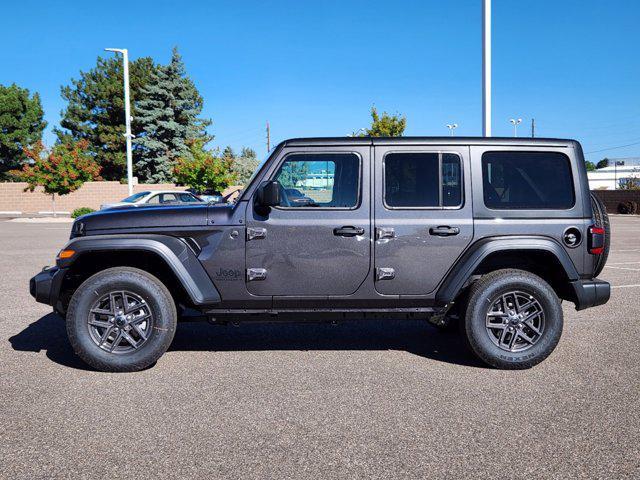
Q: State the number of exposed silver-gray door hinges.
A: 4